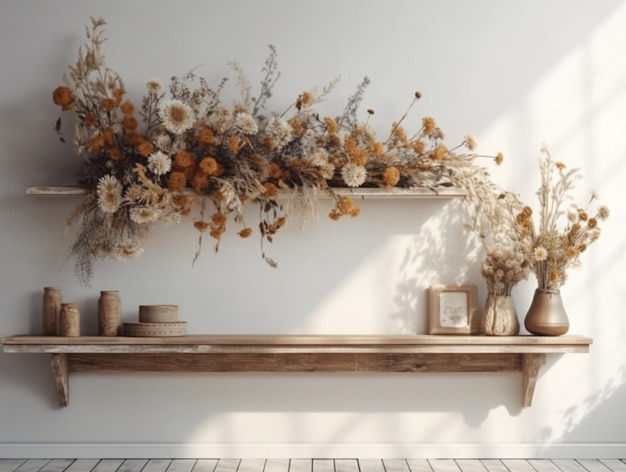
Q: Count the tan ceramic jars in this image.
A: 3